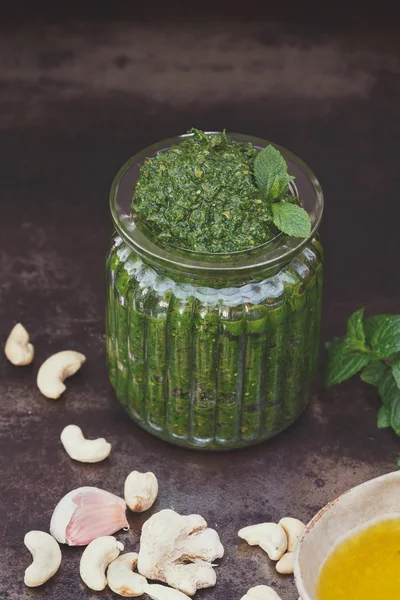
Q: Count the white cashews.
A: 12